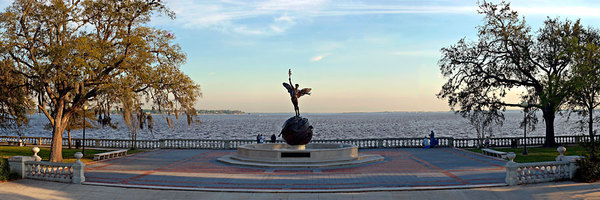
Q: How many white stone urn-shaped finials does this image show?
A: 4